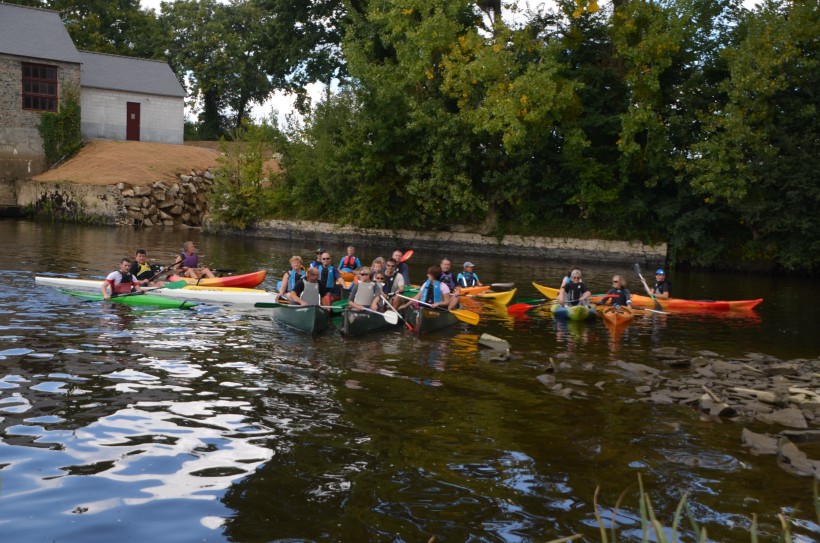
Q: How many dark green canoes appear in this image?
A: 3